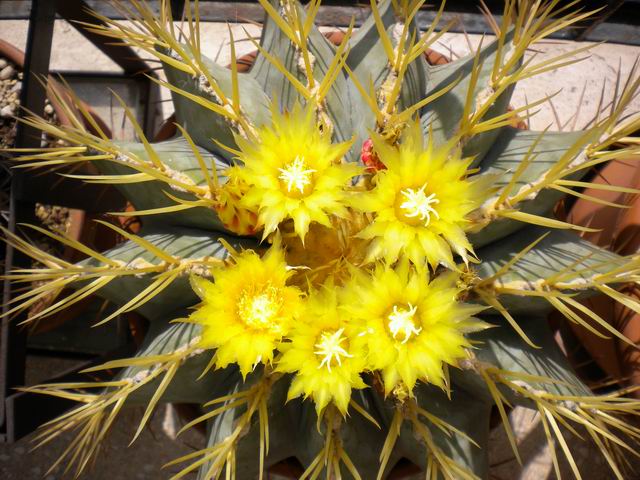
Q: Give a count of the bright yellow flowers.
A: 5